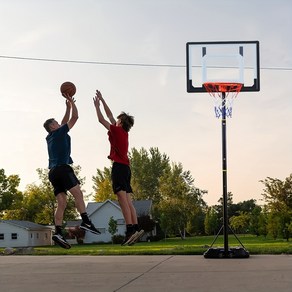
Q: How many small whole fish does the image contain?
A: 0